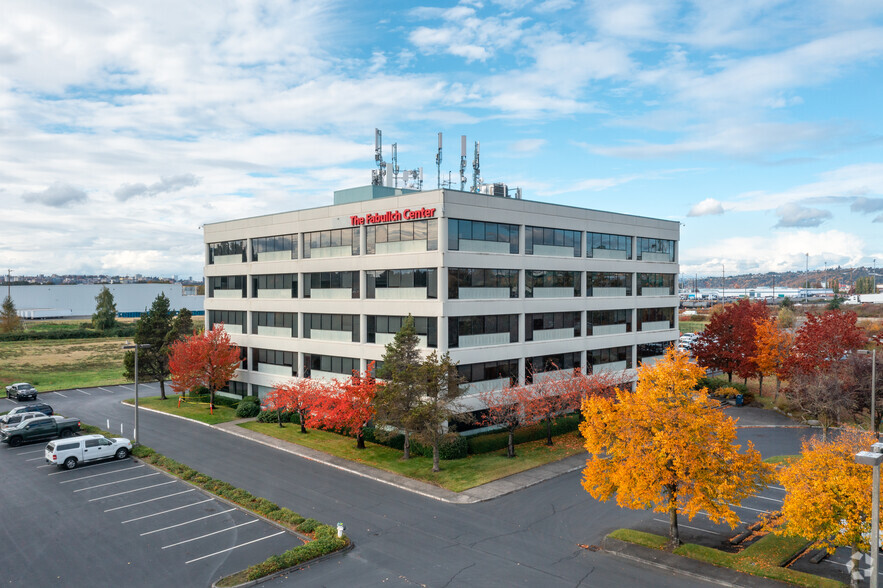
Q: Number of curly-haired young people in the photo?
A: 0